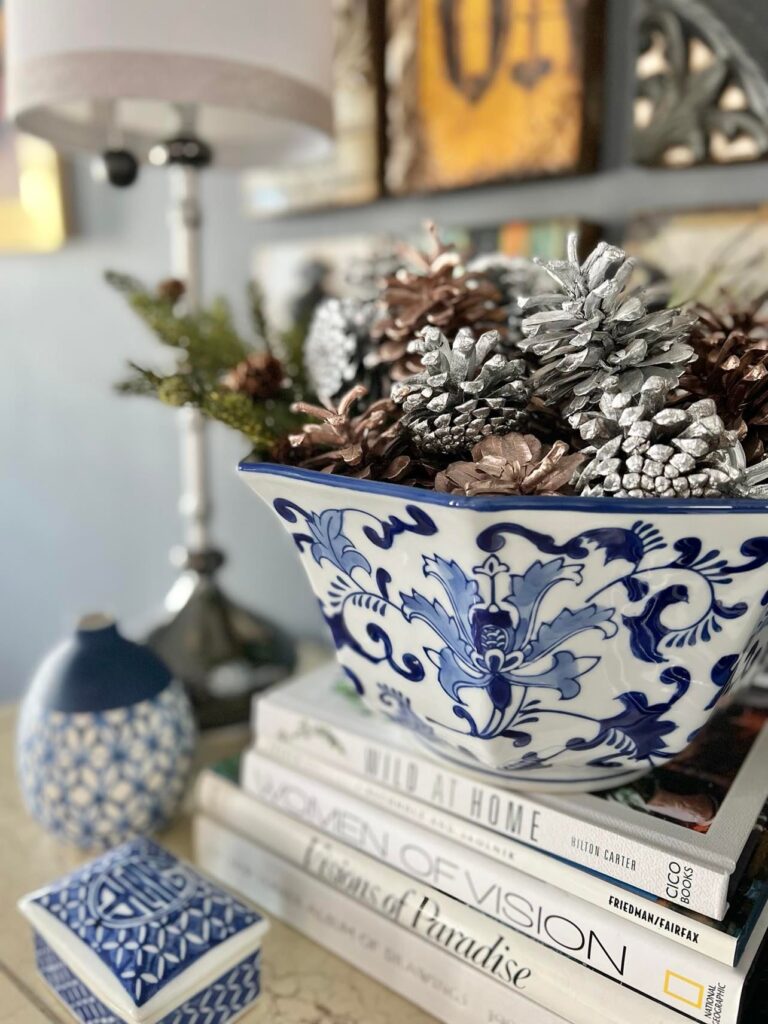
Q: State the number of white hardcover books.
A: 5